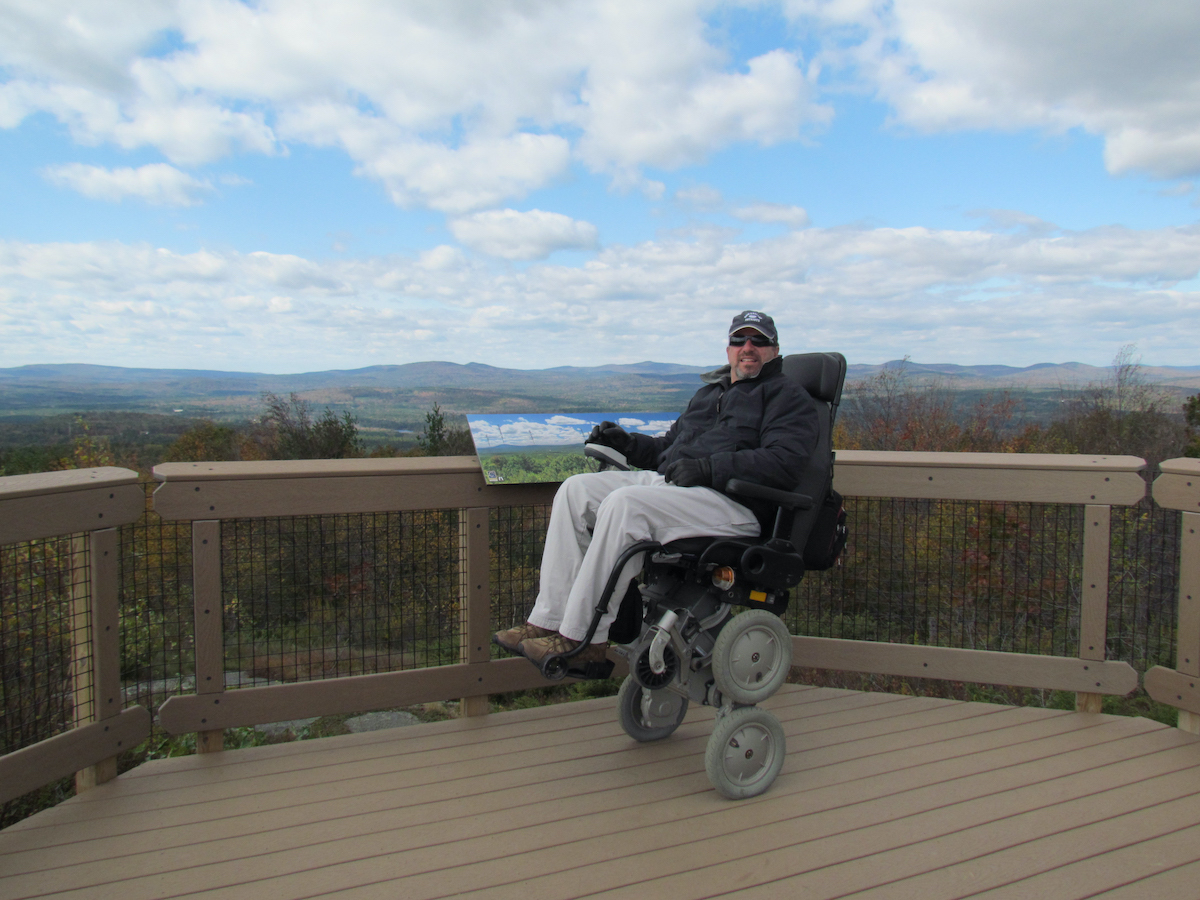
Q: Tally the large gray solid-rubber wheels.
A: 3